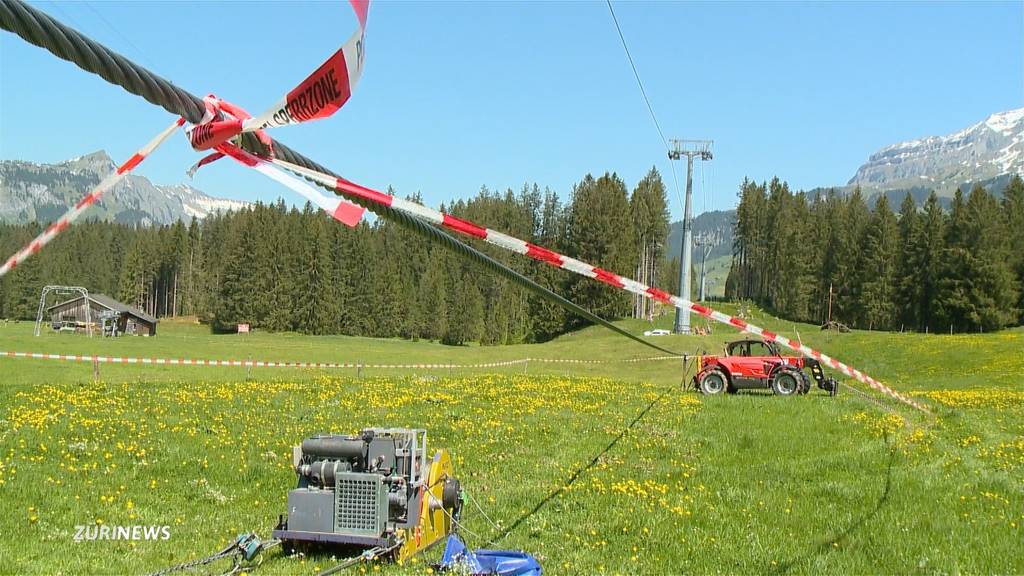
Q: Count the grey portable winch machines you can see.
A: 1